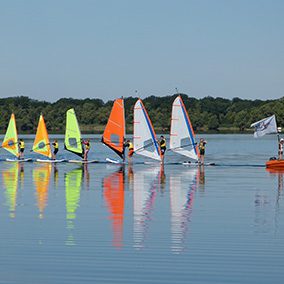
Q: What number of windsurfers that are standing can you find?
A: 6